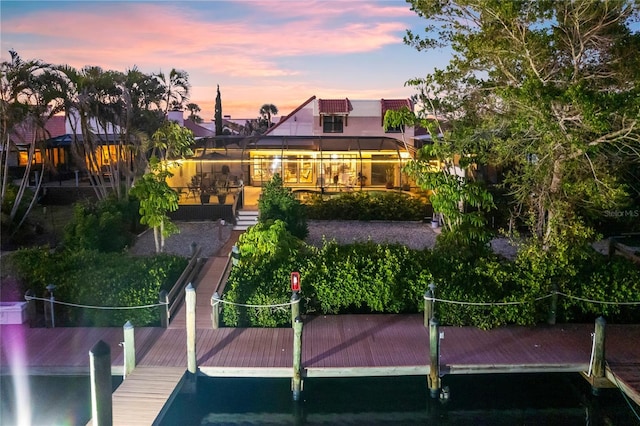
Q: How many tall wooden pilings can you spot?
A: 6